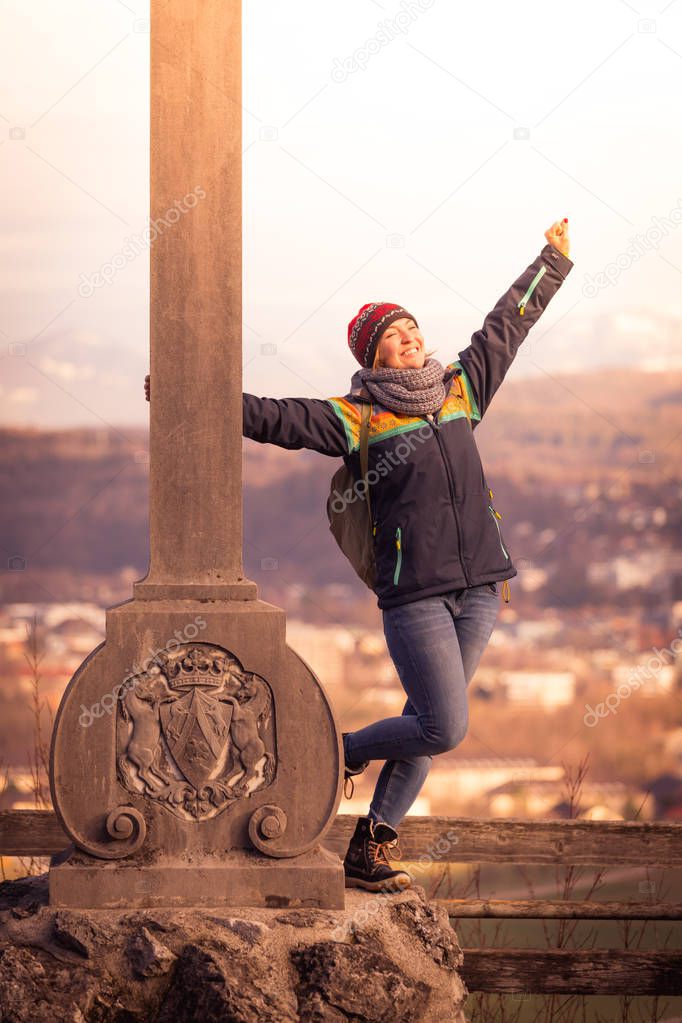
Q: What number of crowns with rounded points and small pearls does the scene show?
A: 1